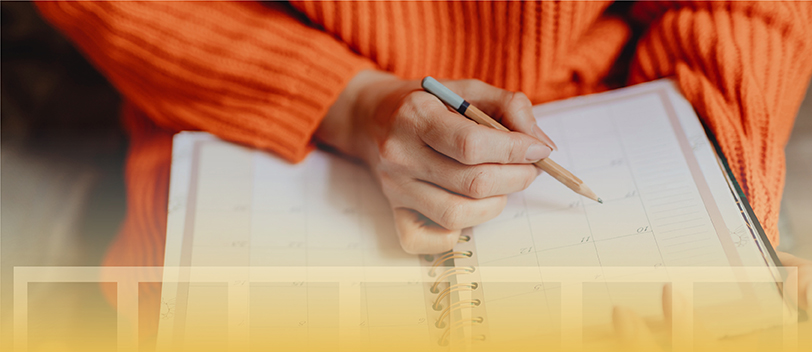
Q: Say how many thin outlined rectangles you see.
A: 7